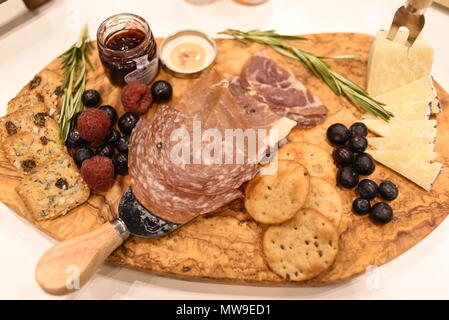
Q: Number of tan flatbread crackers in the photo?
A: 4